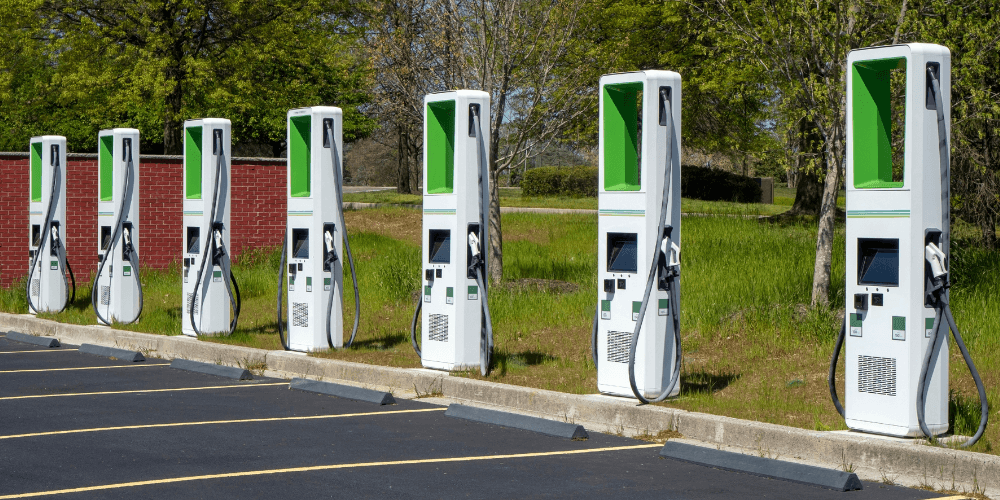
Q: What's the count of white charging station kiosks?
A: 7